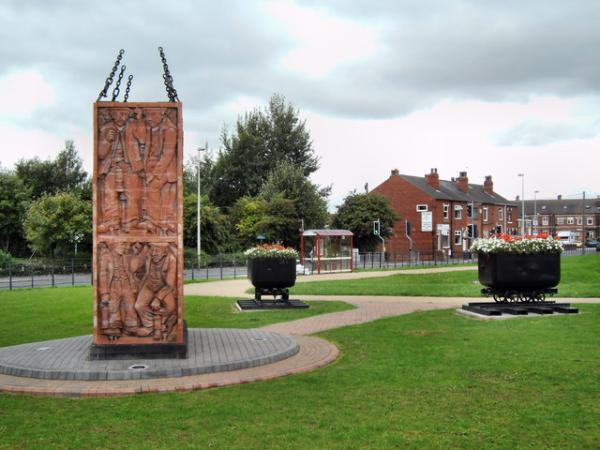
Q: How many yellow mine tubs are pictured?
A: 0